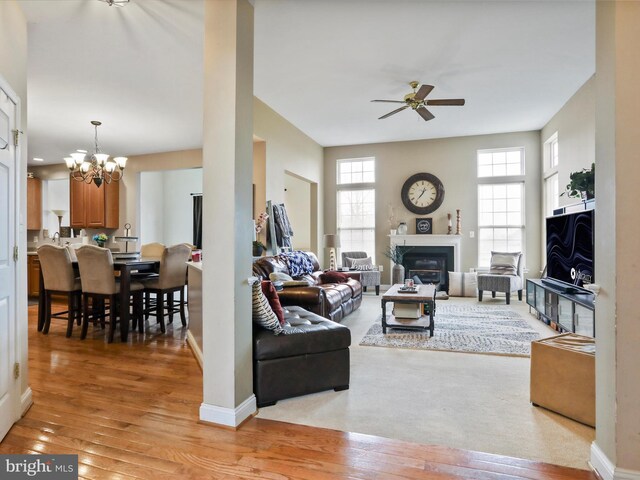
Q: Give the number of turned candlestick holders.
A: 2